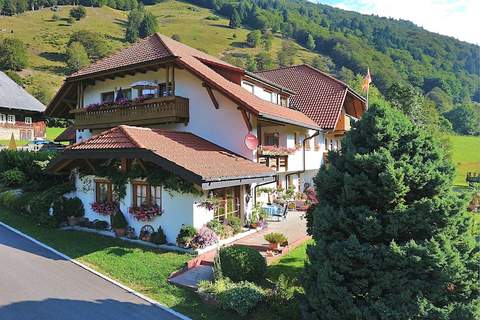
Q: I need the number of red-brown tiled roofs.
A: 3